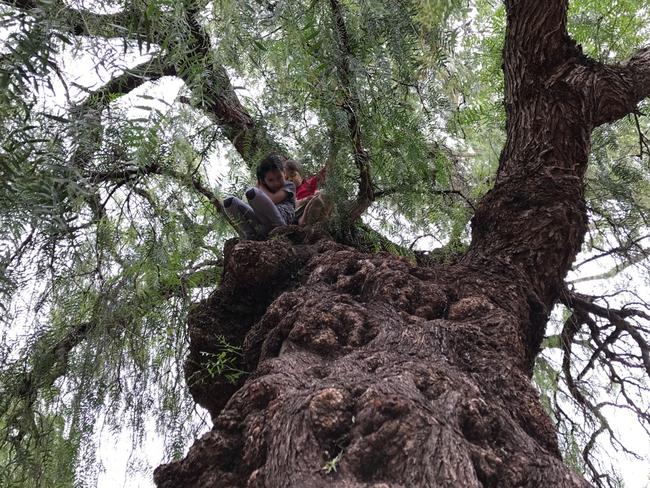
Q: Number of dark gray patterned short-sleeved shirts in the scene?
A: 1